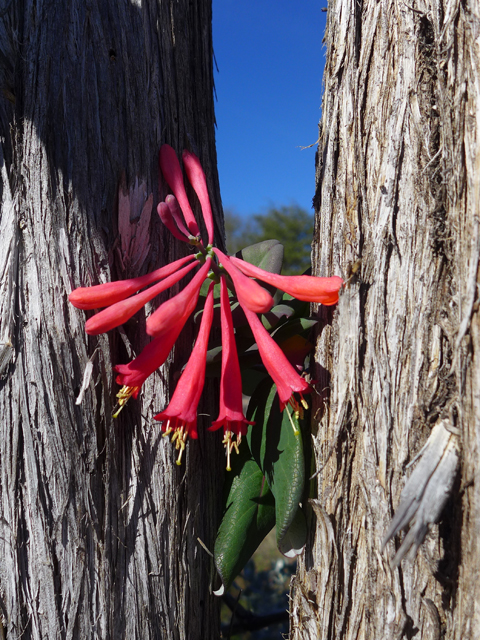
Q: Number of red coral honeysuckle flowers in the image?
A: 13